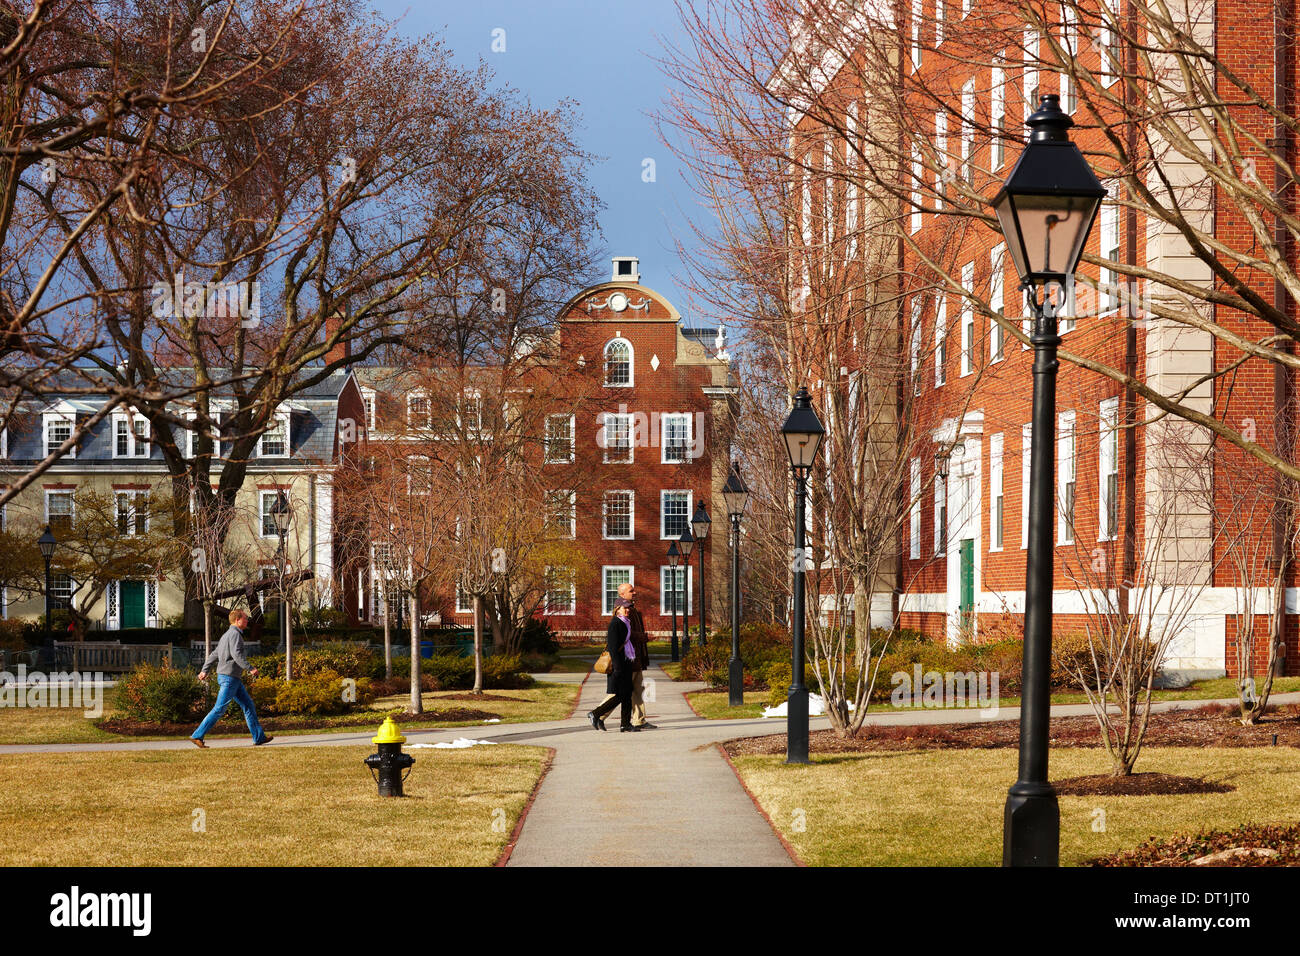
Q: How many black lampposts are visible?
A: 8